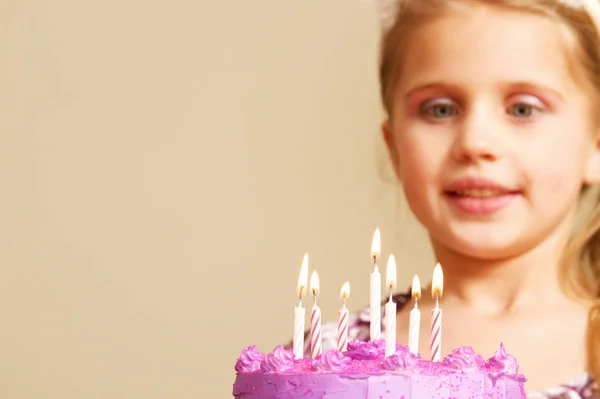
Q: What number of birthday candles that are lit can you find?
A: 7